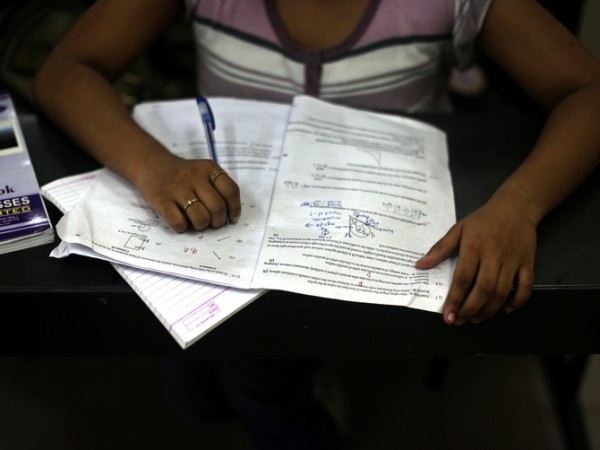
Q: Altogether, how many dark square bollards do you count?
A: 0